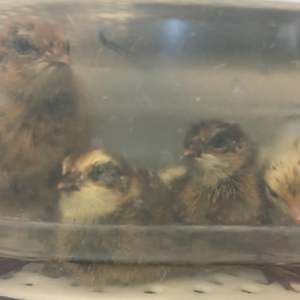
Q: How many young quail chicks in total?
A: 4